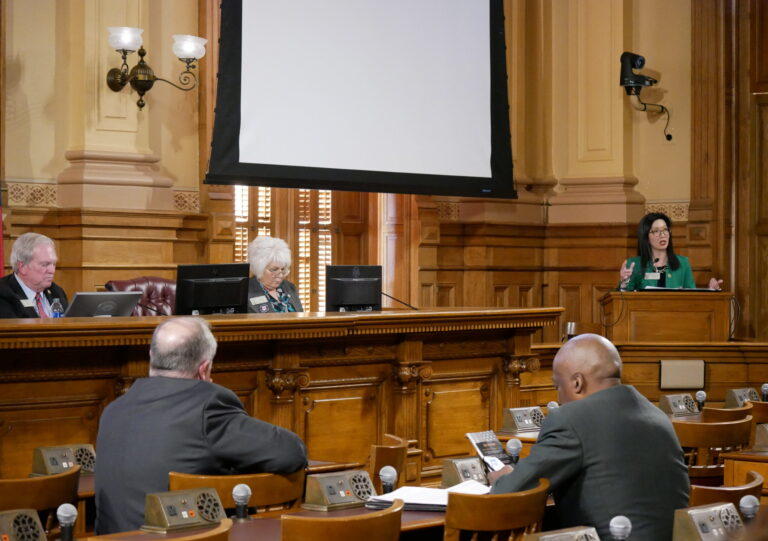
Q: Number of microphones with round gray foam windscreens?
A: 9